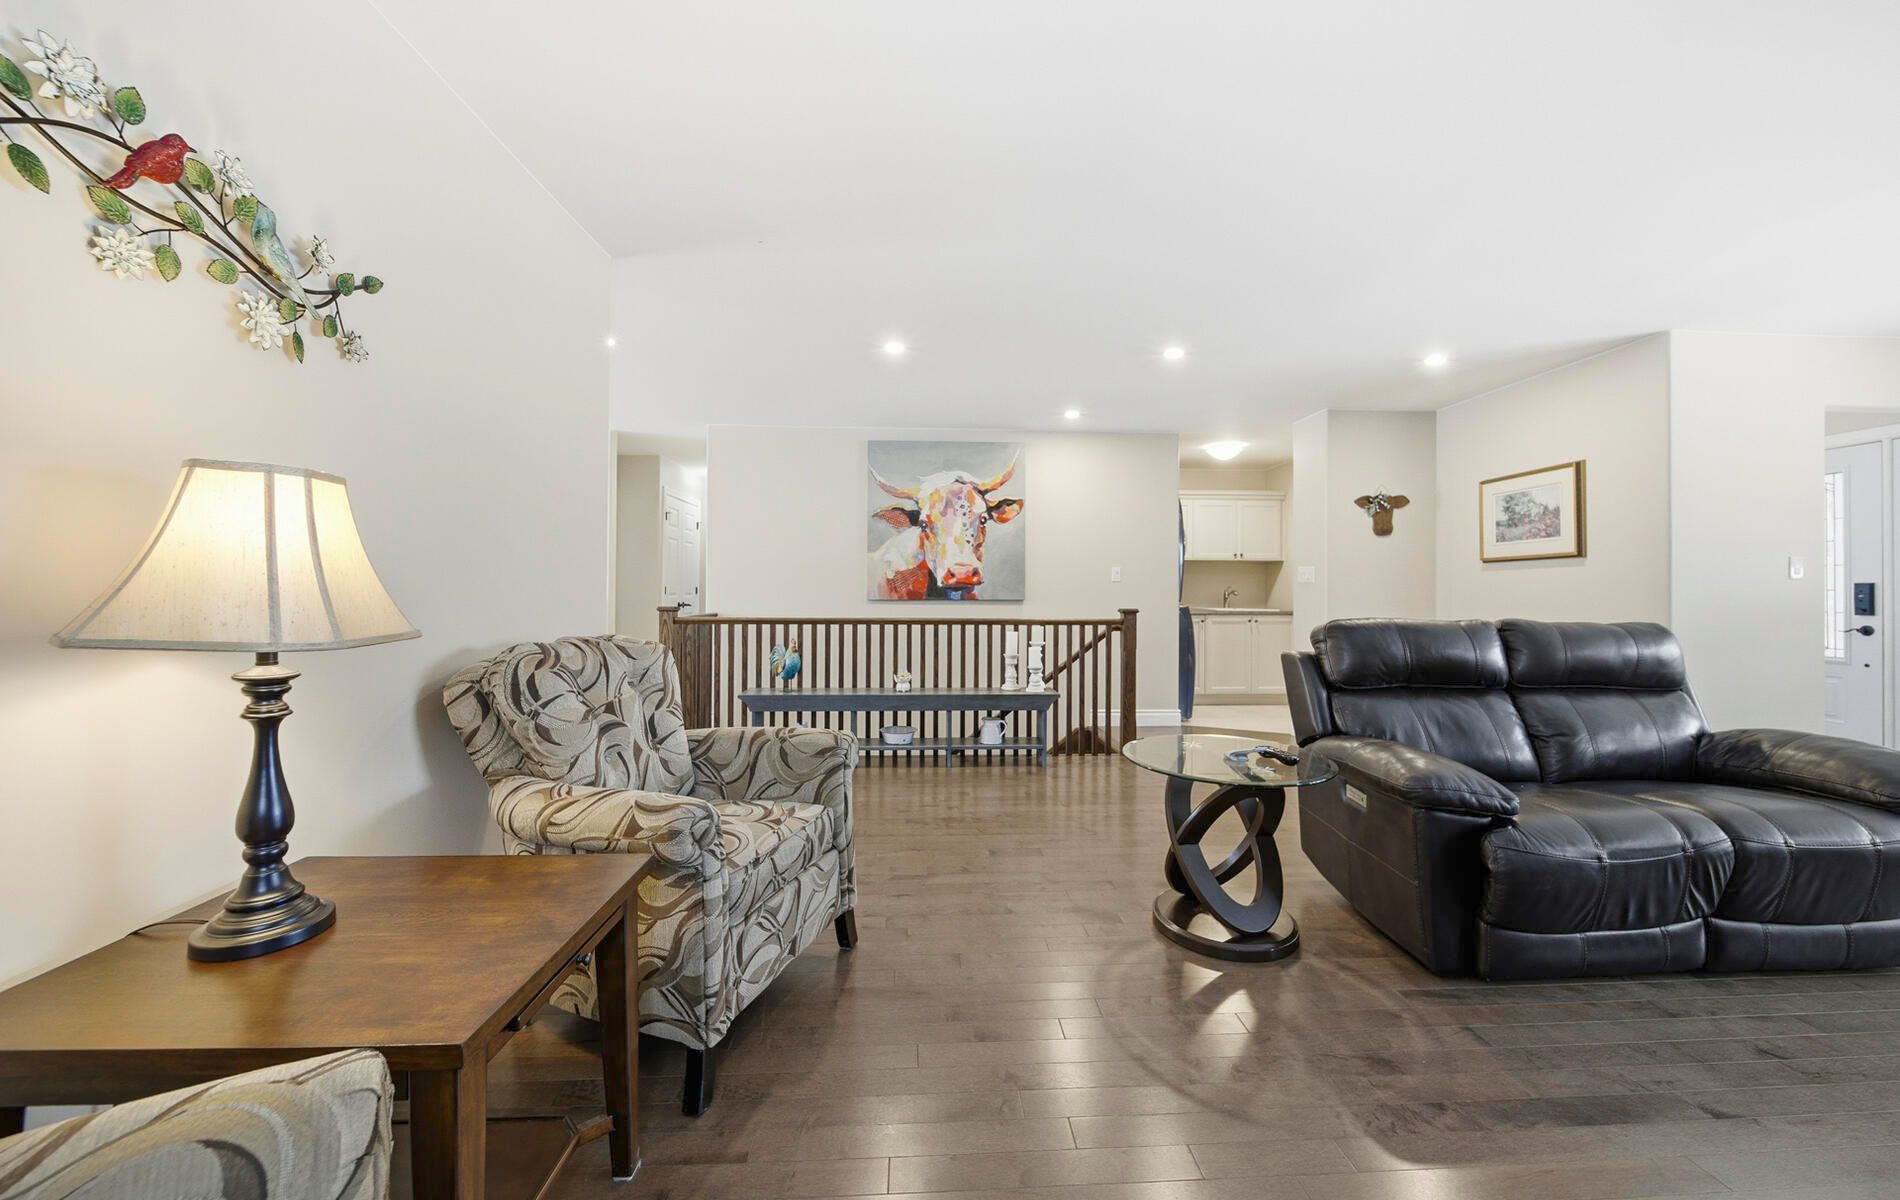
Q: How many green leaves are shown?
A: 14